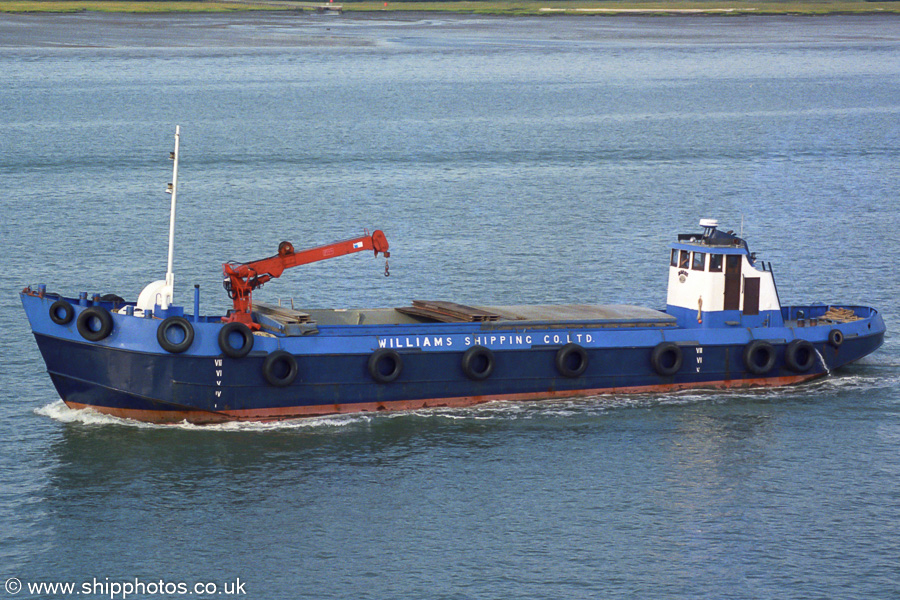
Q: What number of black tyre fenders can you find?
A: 12